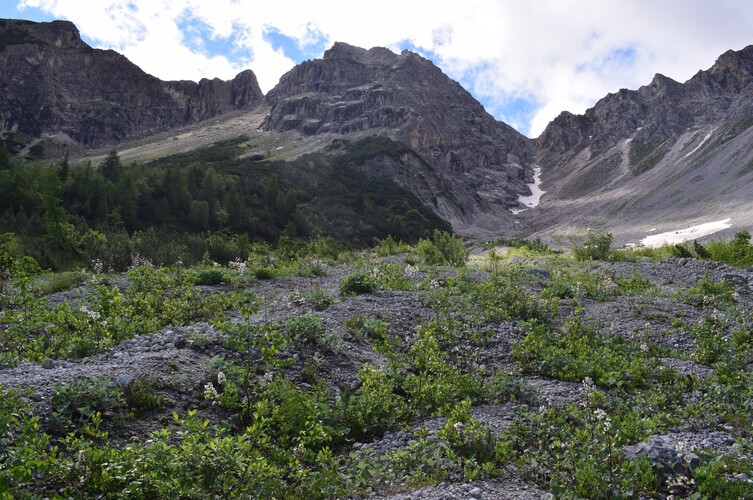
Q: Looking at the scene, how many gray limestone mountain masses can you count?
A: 3